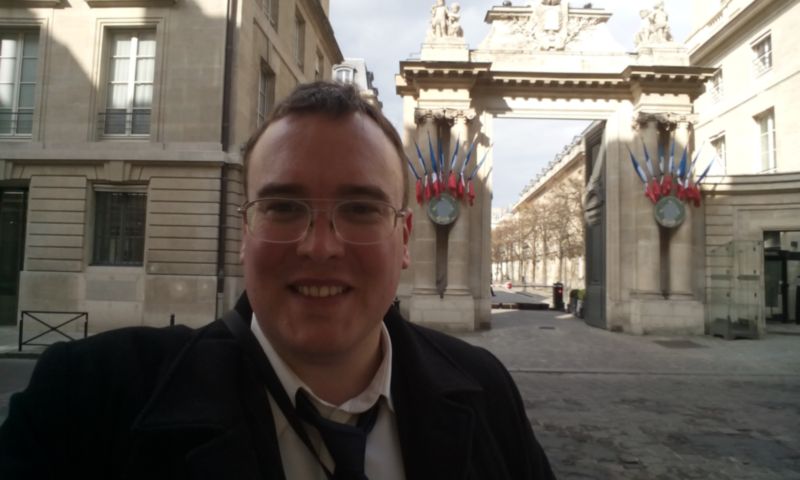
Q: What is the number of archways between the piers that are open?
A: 1